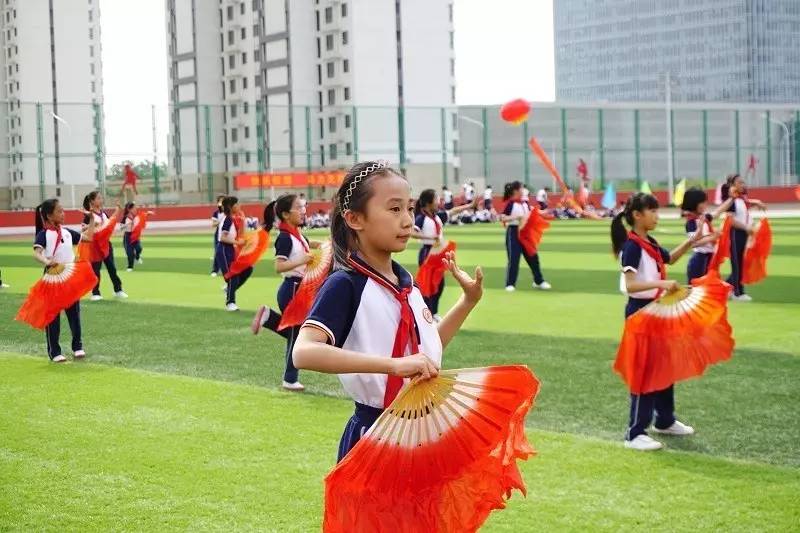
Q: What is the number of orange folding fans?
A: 11